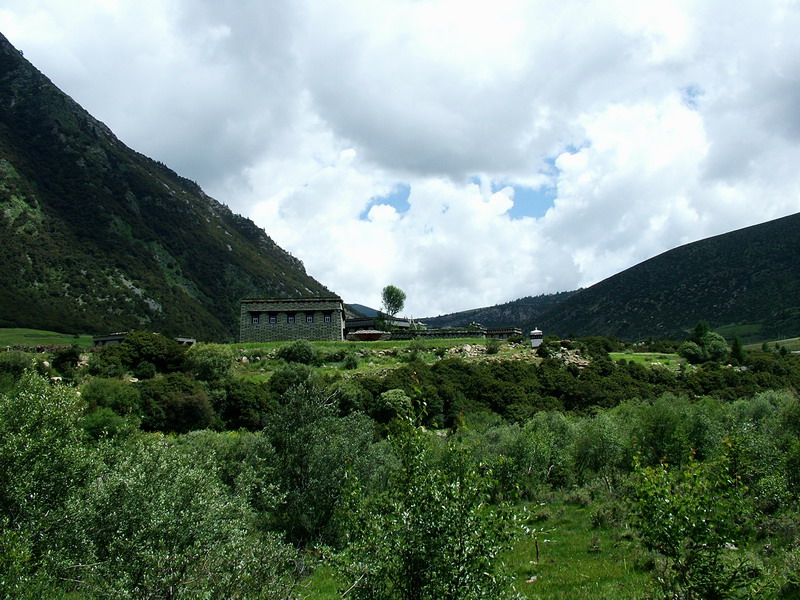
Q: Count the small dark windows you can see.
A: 5